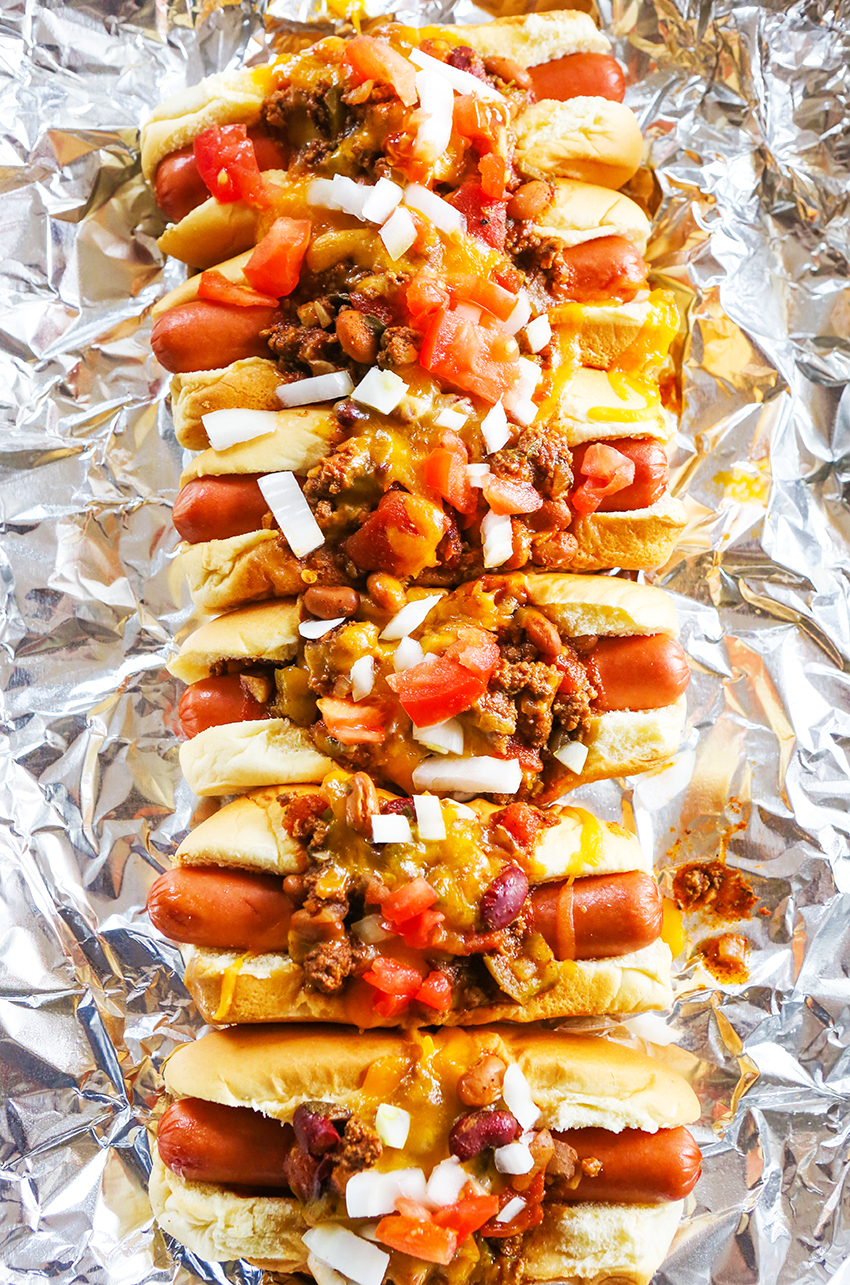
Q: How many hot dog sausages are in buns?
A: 6